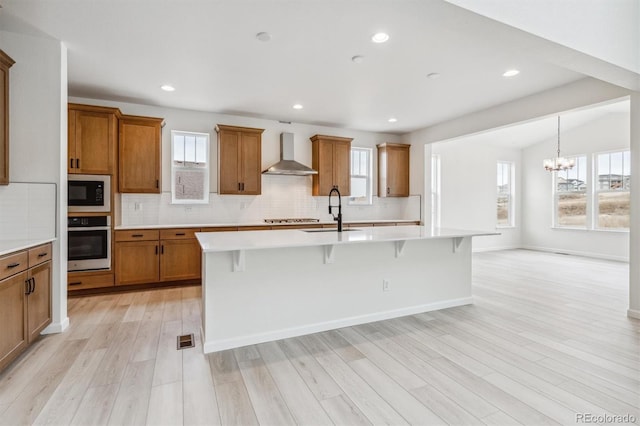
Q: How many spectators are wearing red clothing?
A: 0